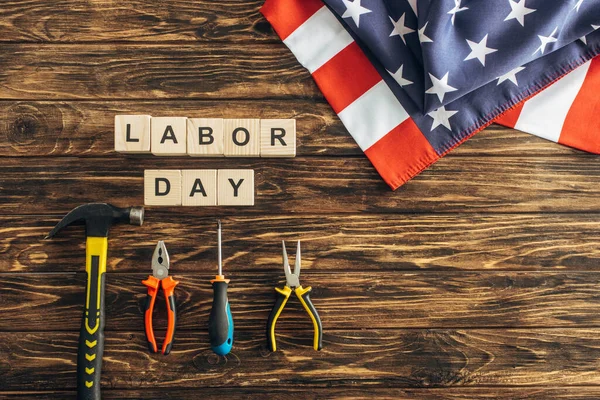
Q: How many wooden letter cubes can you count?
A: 8